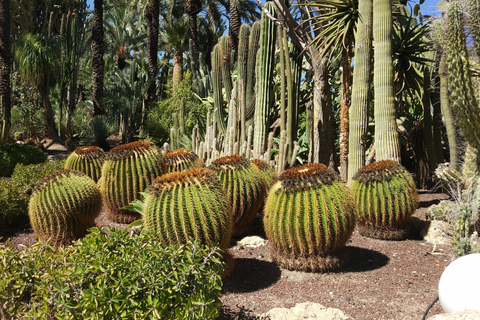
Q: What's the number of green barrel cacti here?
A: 9